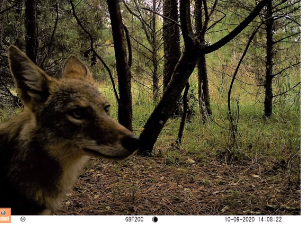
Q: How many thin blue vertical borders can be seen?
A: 0